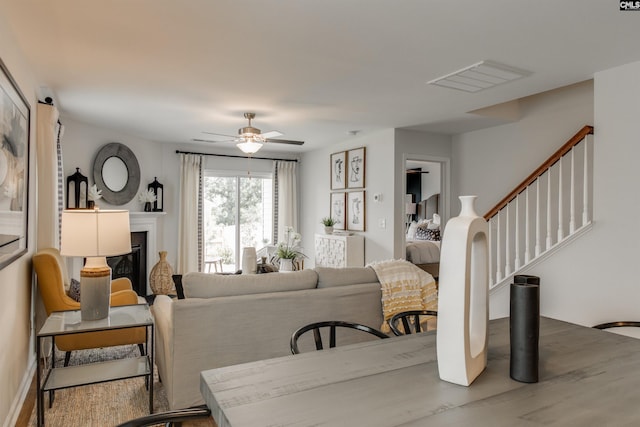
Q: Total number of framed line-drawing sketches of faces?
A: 4